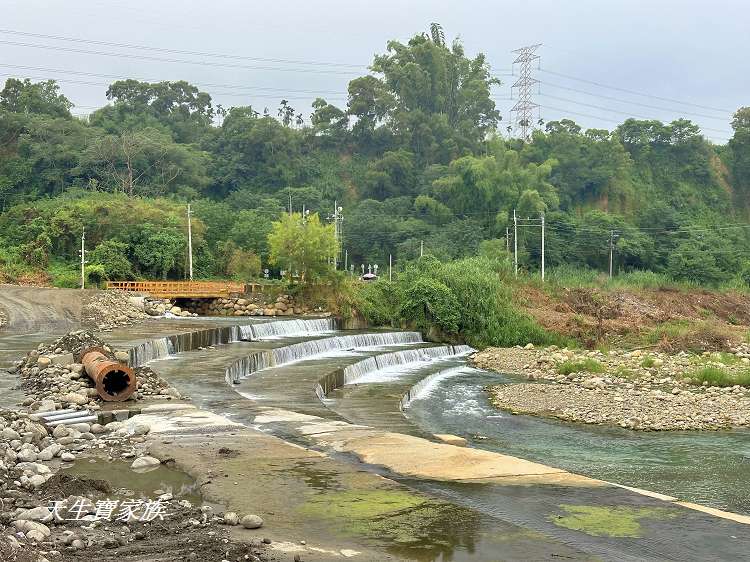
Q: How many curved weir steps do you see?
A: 4